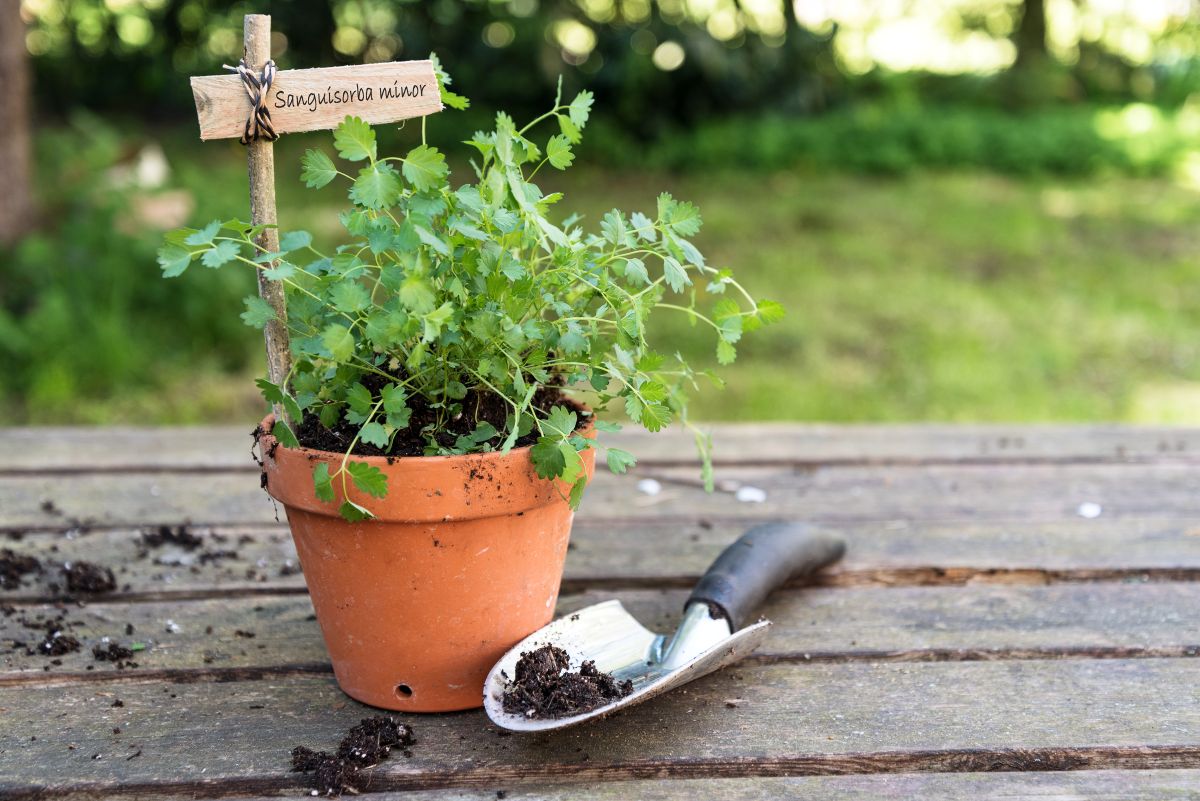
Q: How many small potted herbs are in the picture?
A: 1